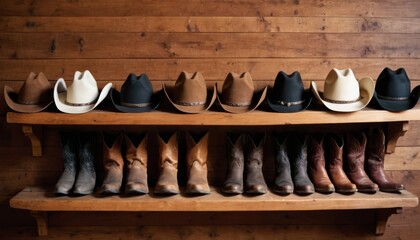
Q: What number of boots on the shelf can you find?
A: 14